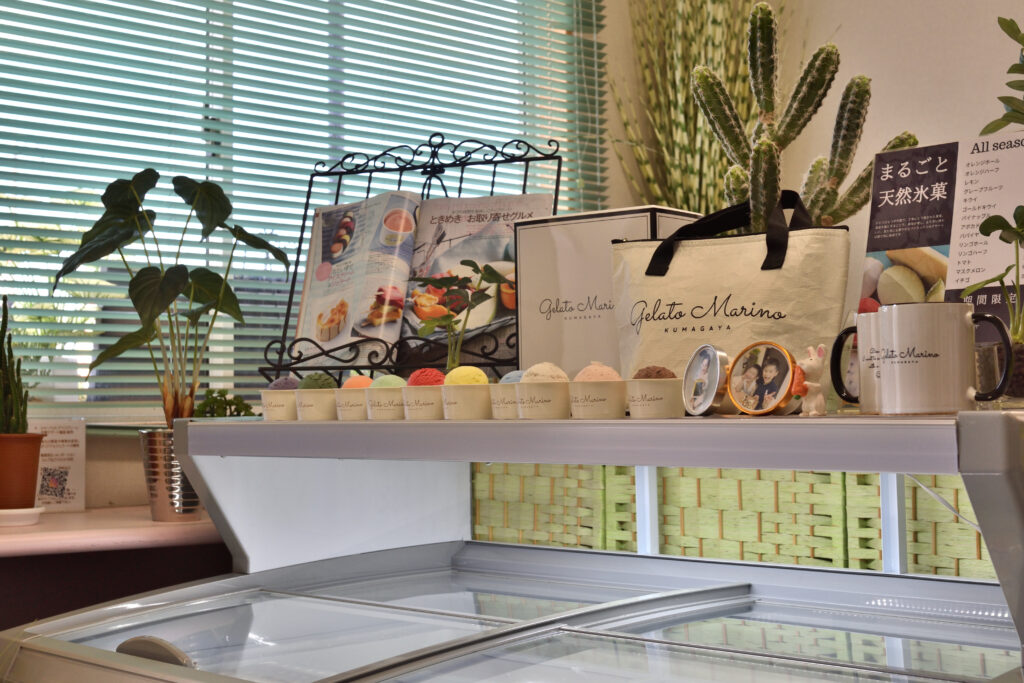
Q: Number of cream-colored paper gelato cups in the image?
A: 10